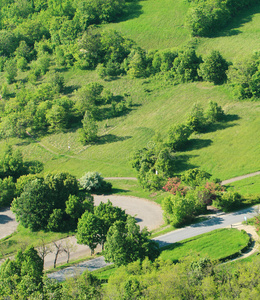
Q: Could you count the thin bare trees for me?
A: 3